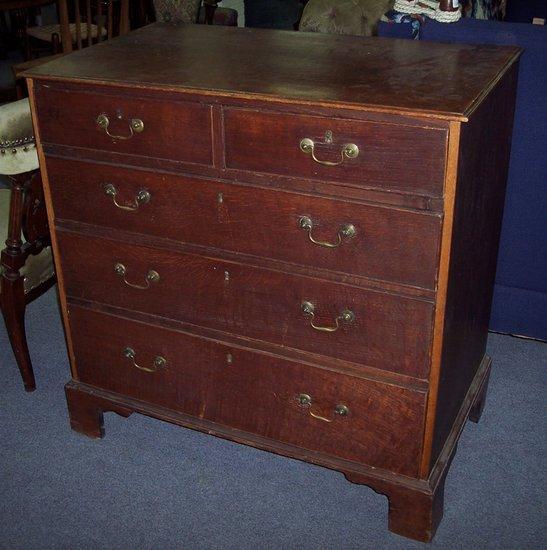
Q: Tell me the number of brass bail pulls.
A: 8